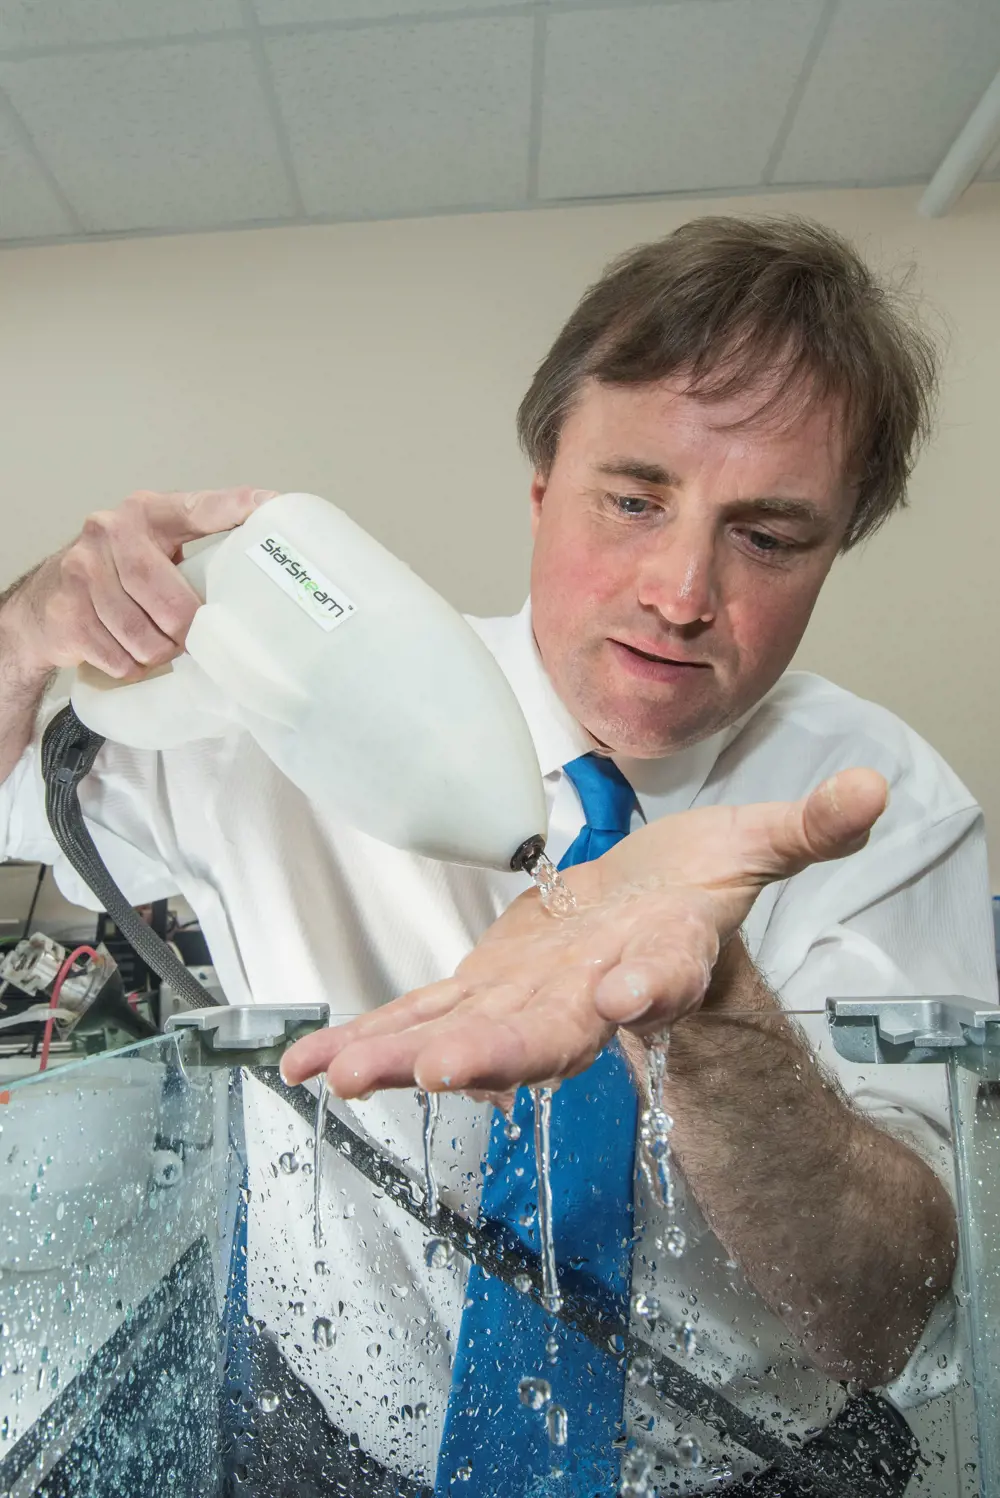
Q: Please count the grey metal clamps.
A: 2